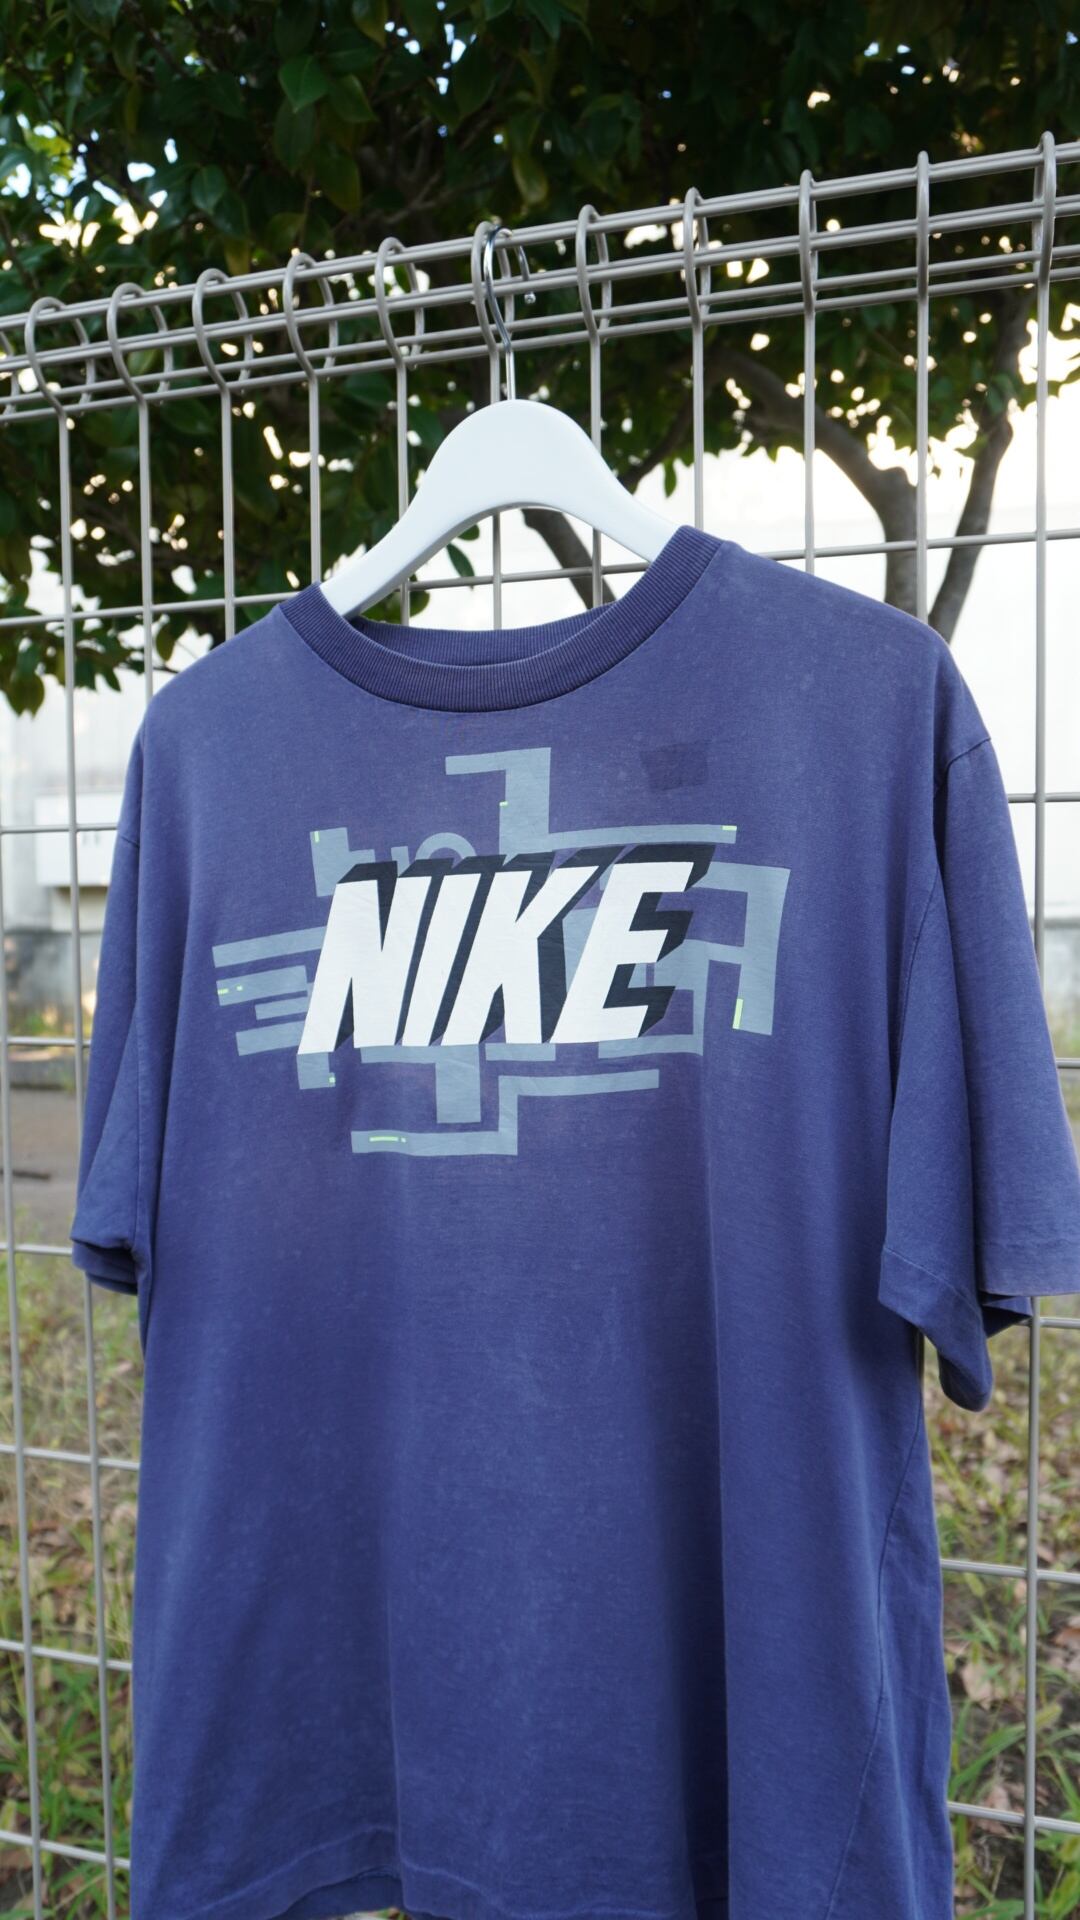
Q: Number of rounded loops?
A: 11